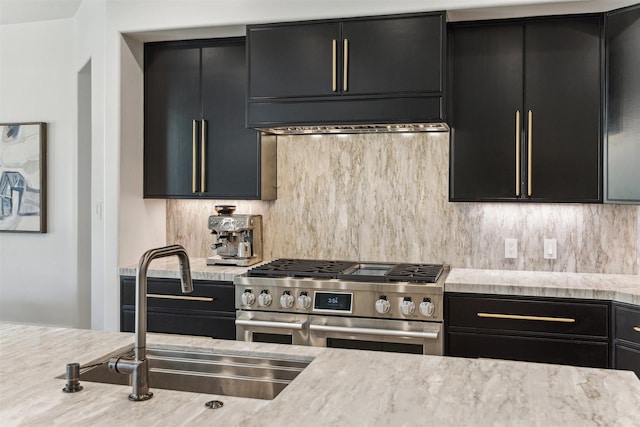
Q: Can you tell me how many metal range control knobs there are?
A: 7